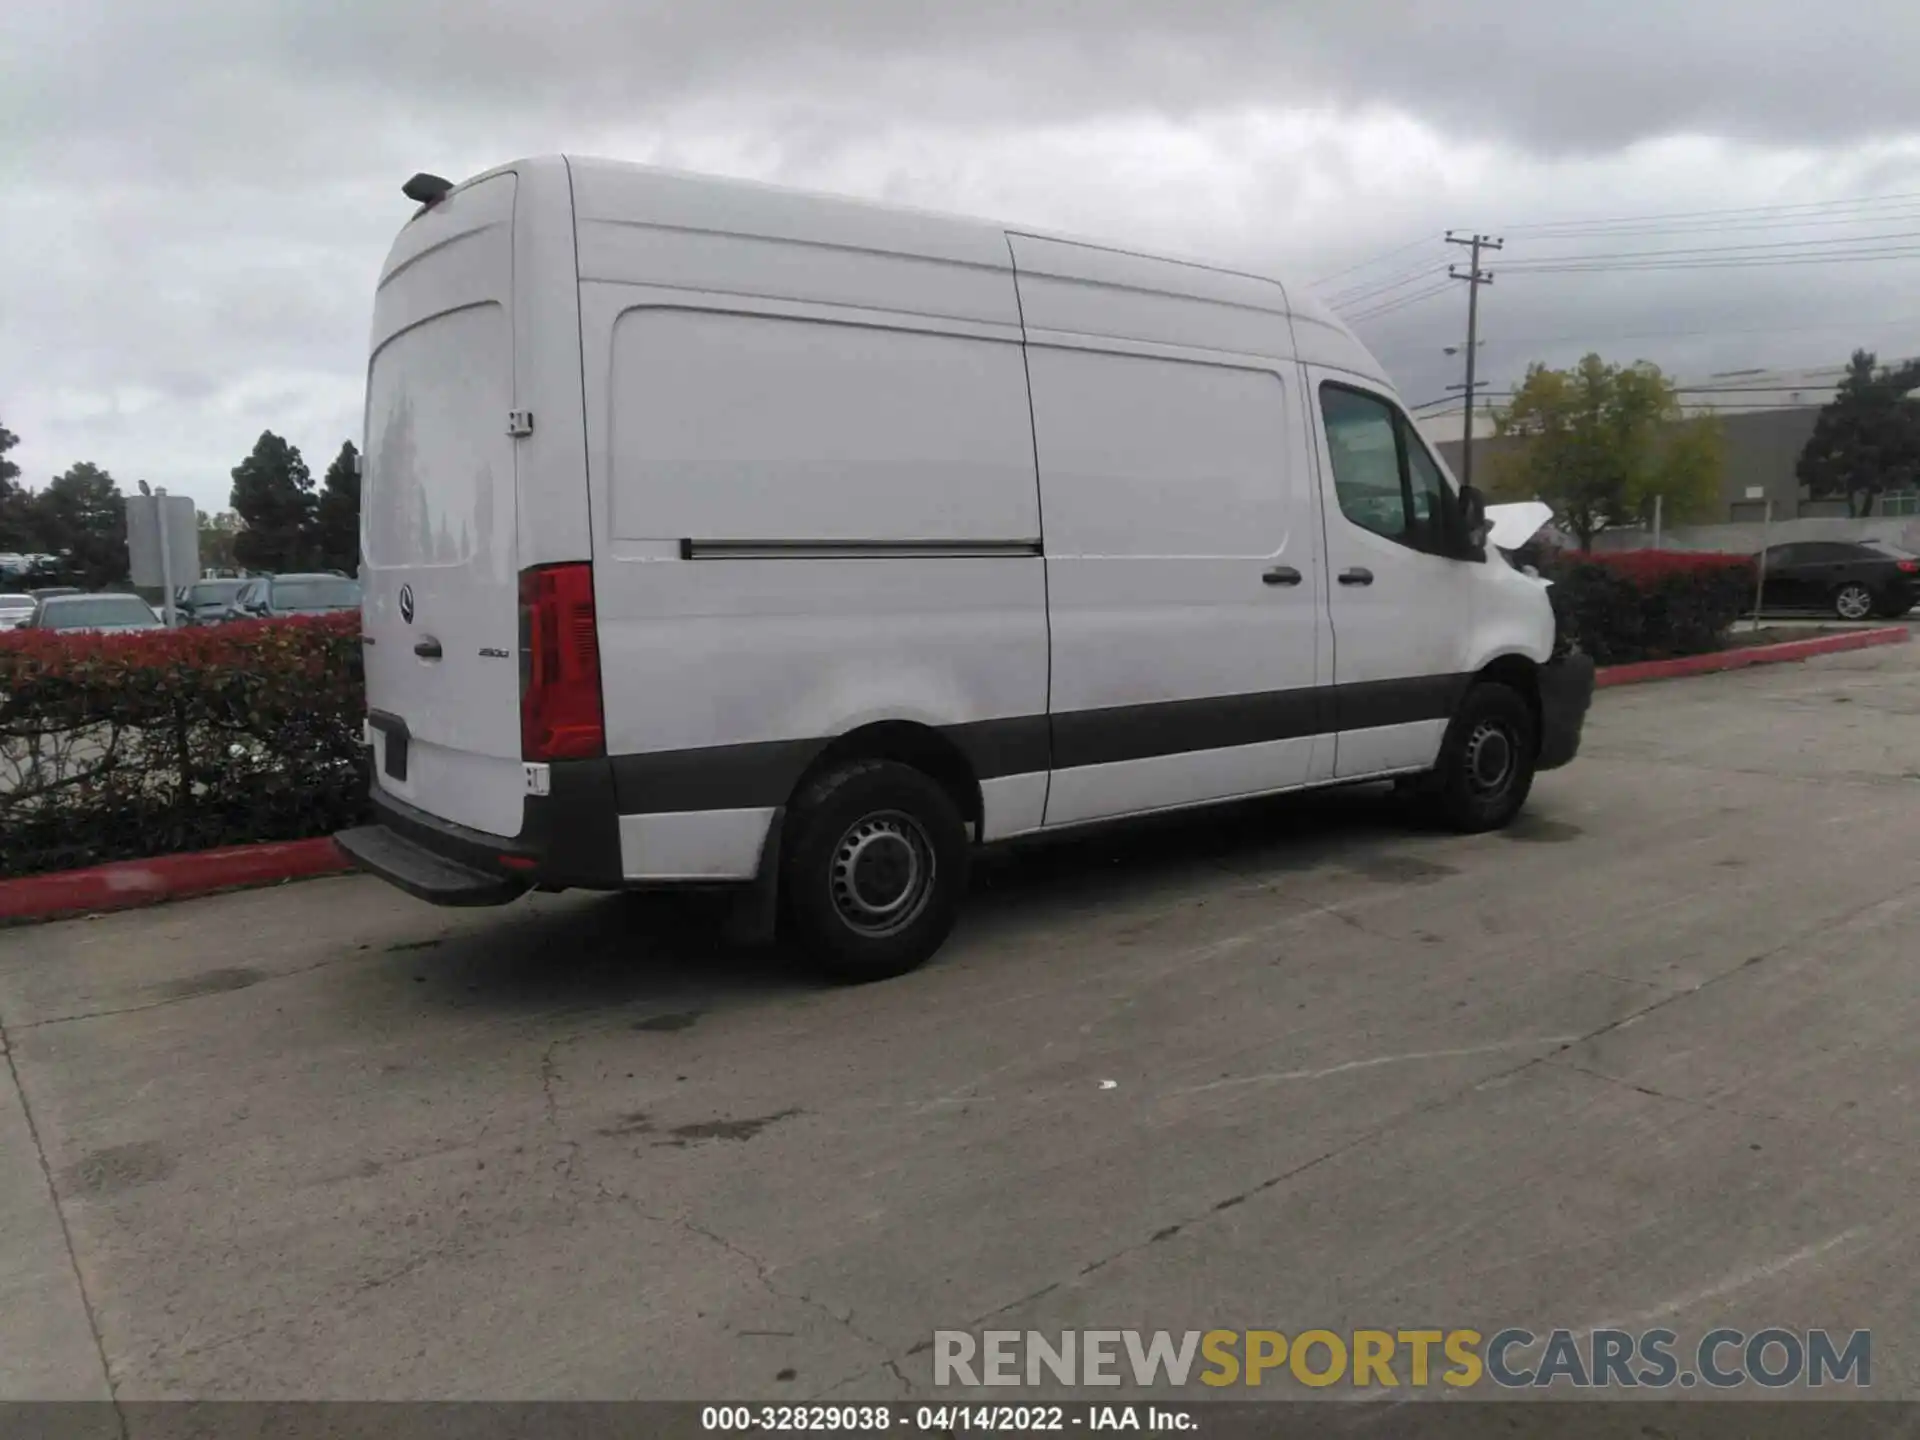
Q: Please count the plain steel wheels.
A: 2